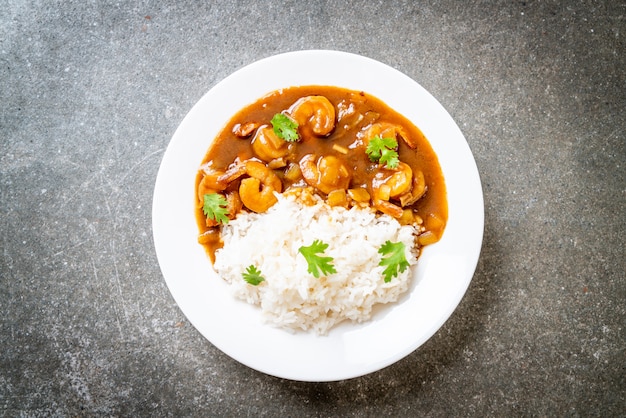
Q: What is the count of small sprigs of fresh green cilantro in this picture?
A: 6